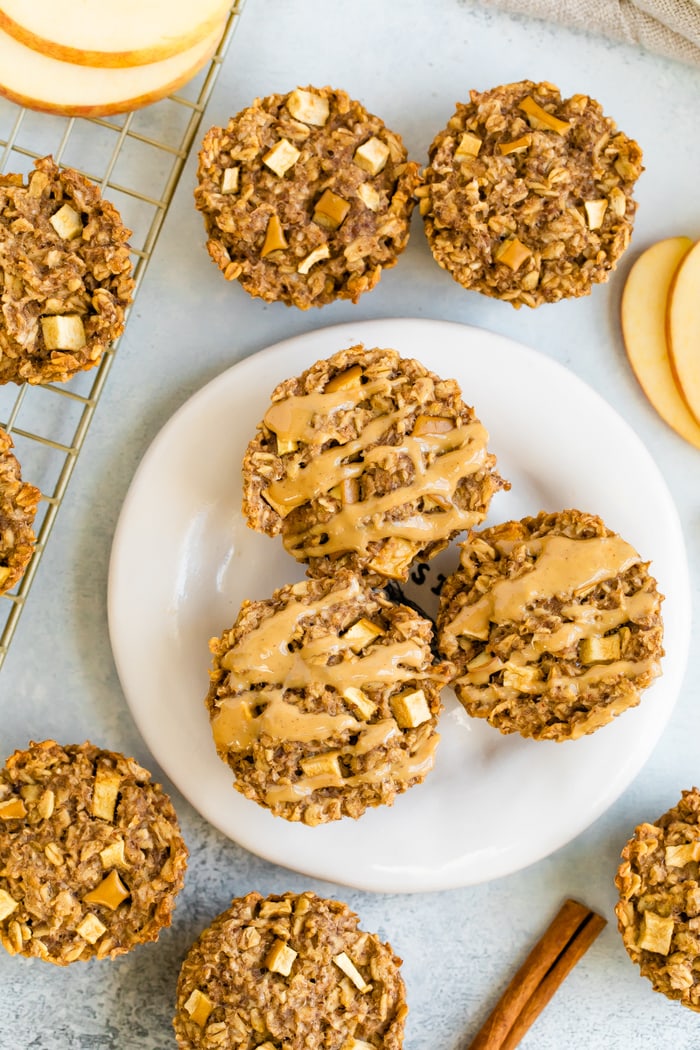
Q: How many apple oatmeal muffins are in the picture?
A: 10